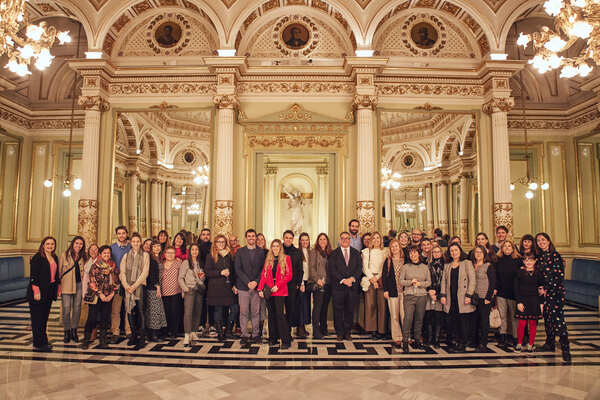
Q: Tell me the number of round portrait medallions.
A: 3